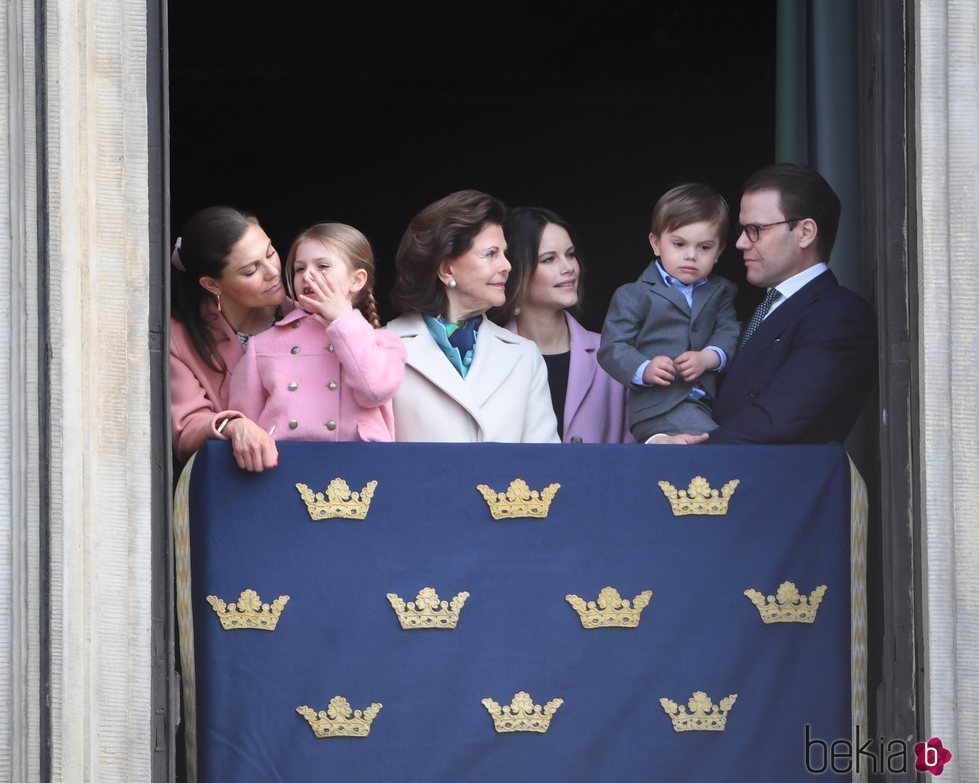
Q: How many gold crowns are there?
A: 10